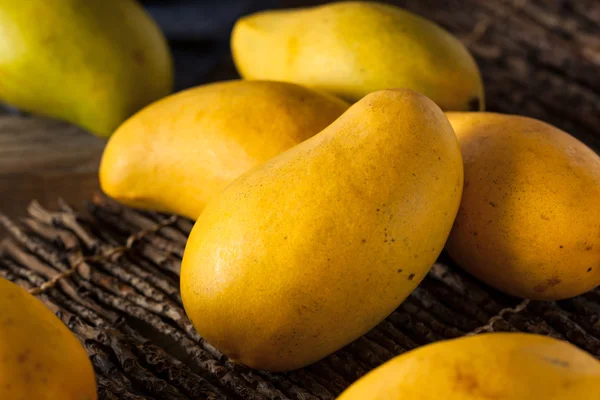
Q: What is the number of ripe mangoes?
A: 6